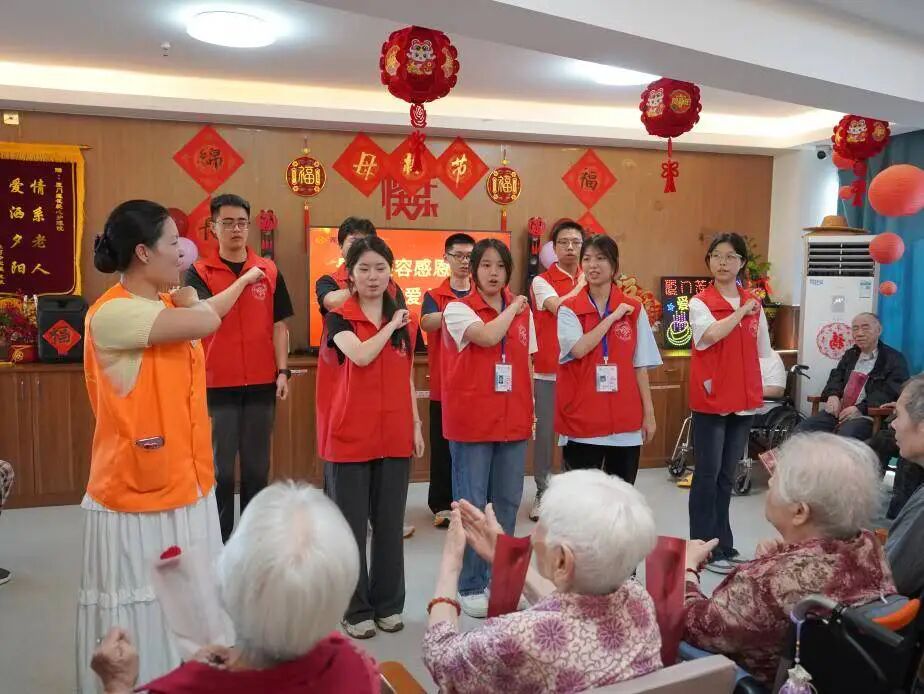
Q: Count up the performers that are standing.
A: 9